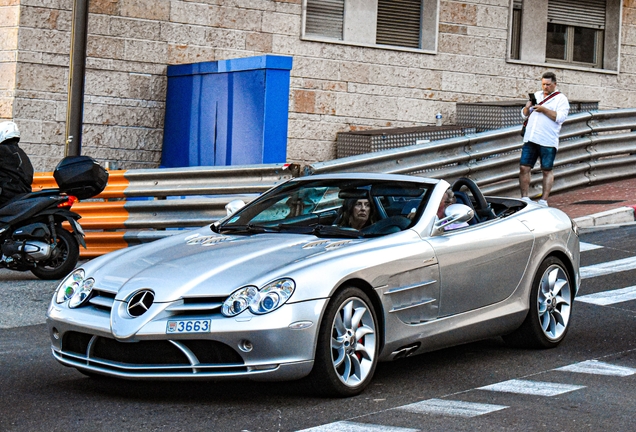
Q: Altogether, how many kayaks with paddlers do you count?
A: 0